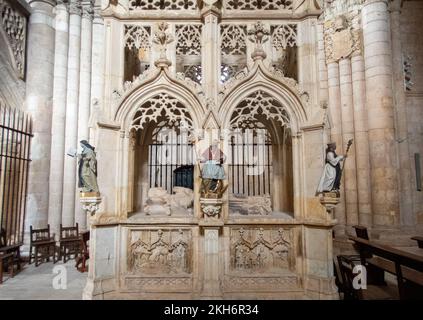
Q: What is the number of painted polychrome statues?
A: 3